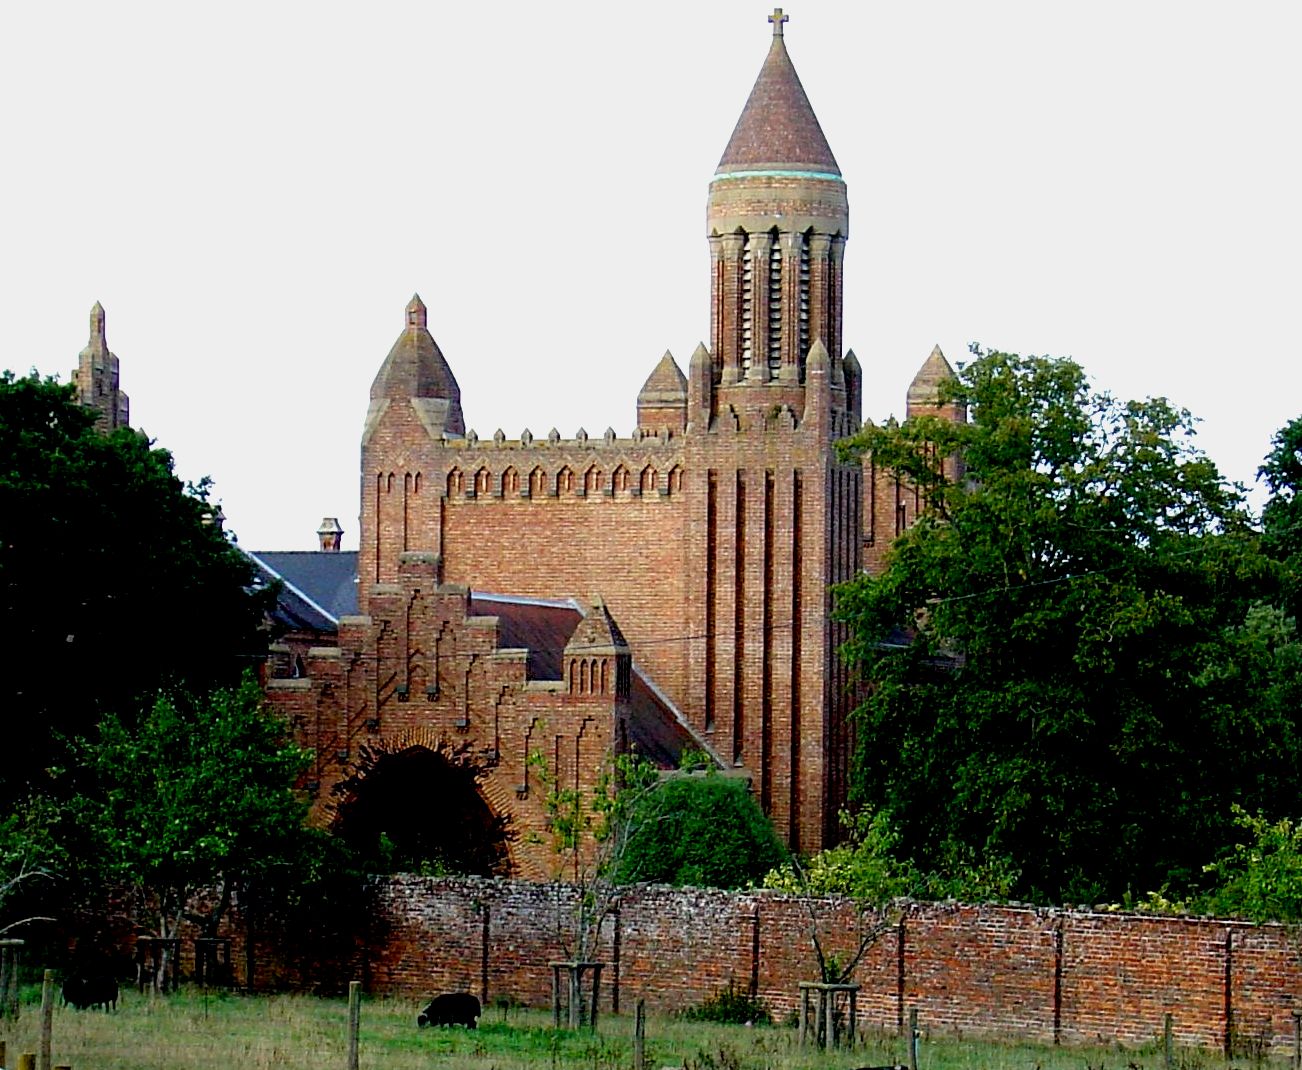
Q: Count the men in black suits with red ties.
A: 0